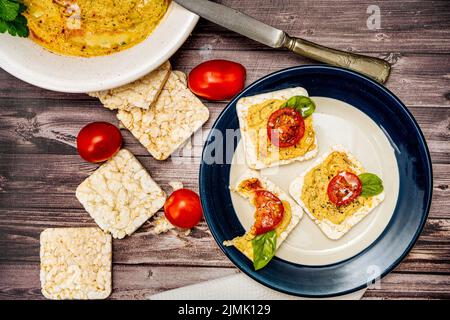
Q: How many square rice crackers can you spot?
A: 7